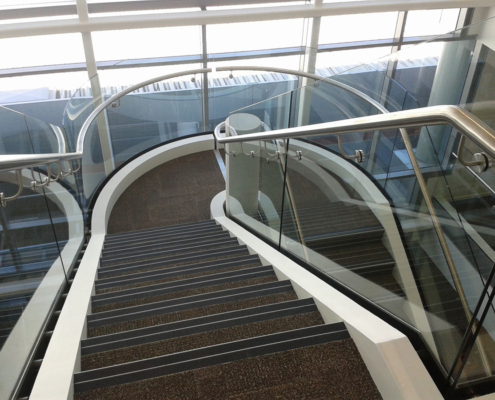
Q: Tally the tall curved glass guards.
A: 2